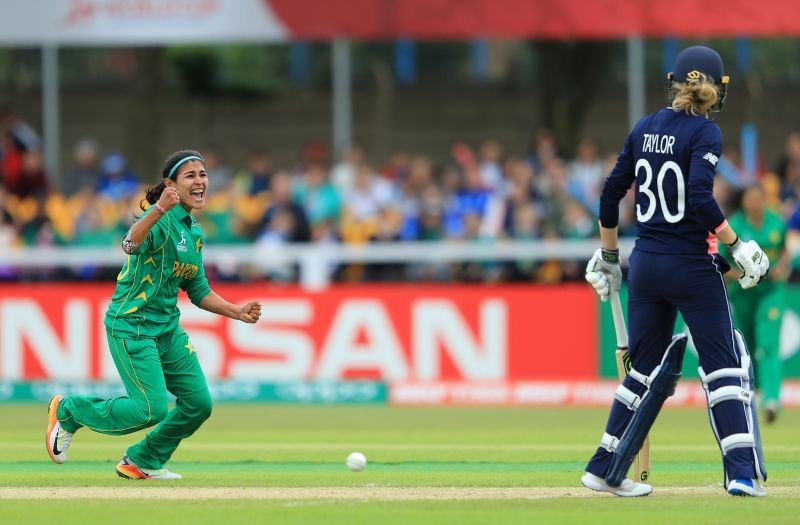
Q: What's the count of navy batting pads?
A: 2